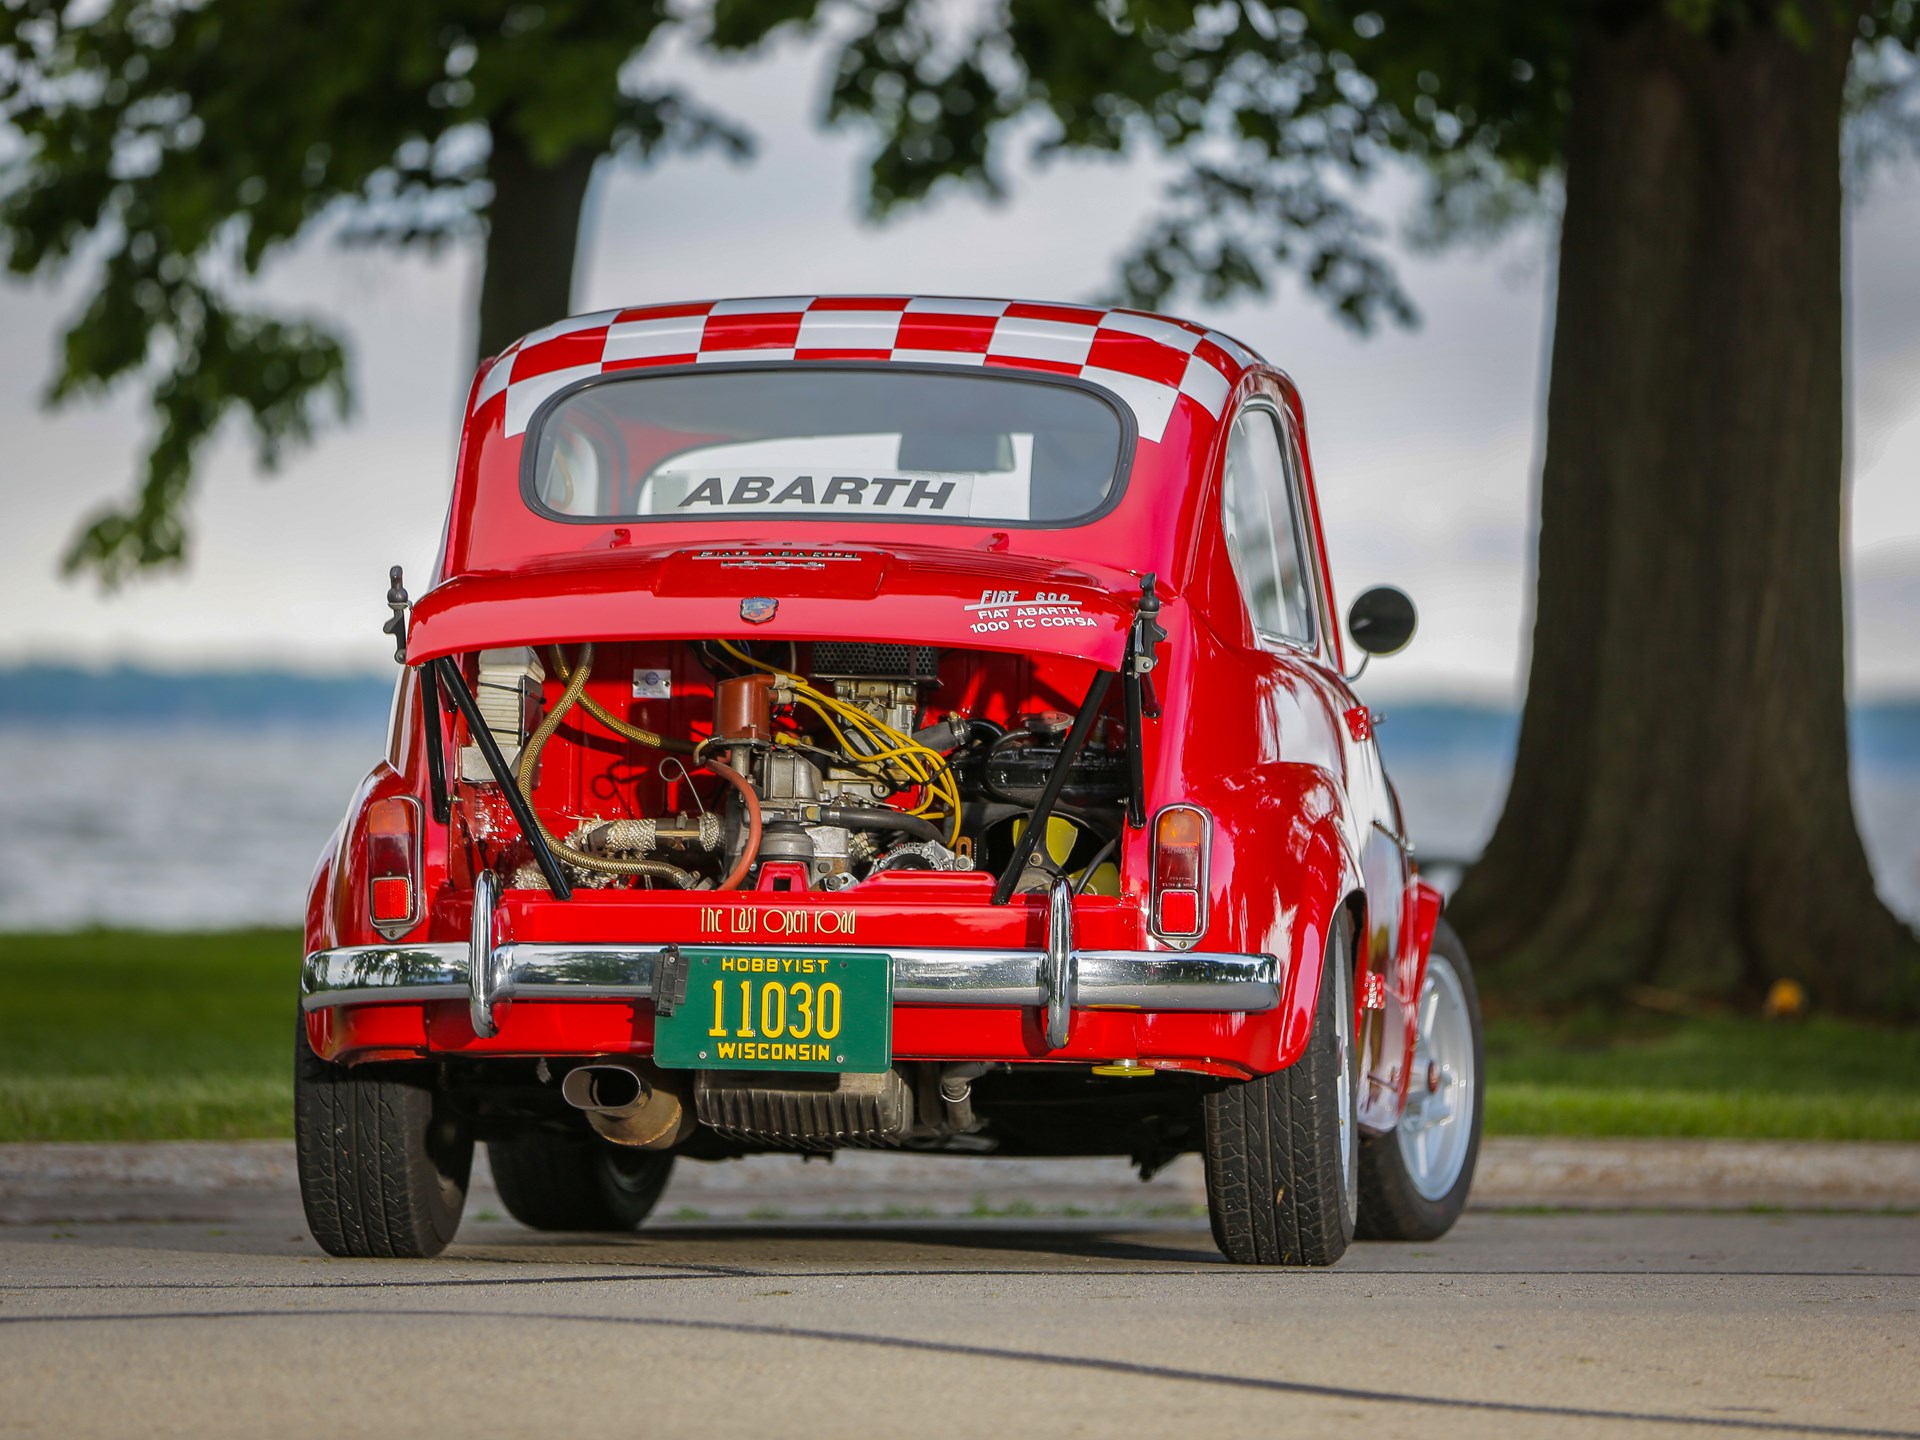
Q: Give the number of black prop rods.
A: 4